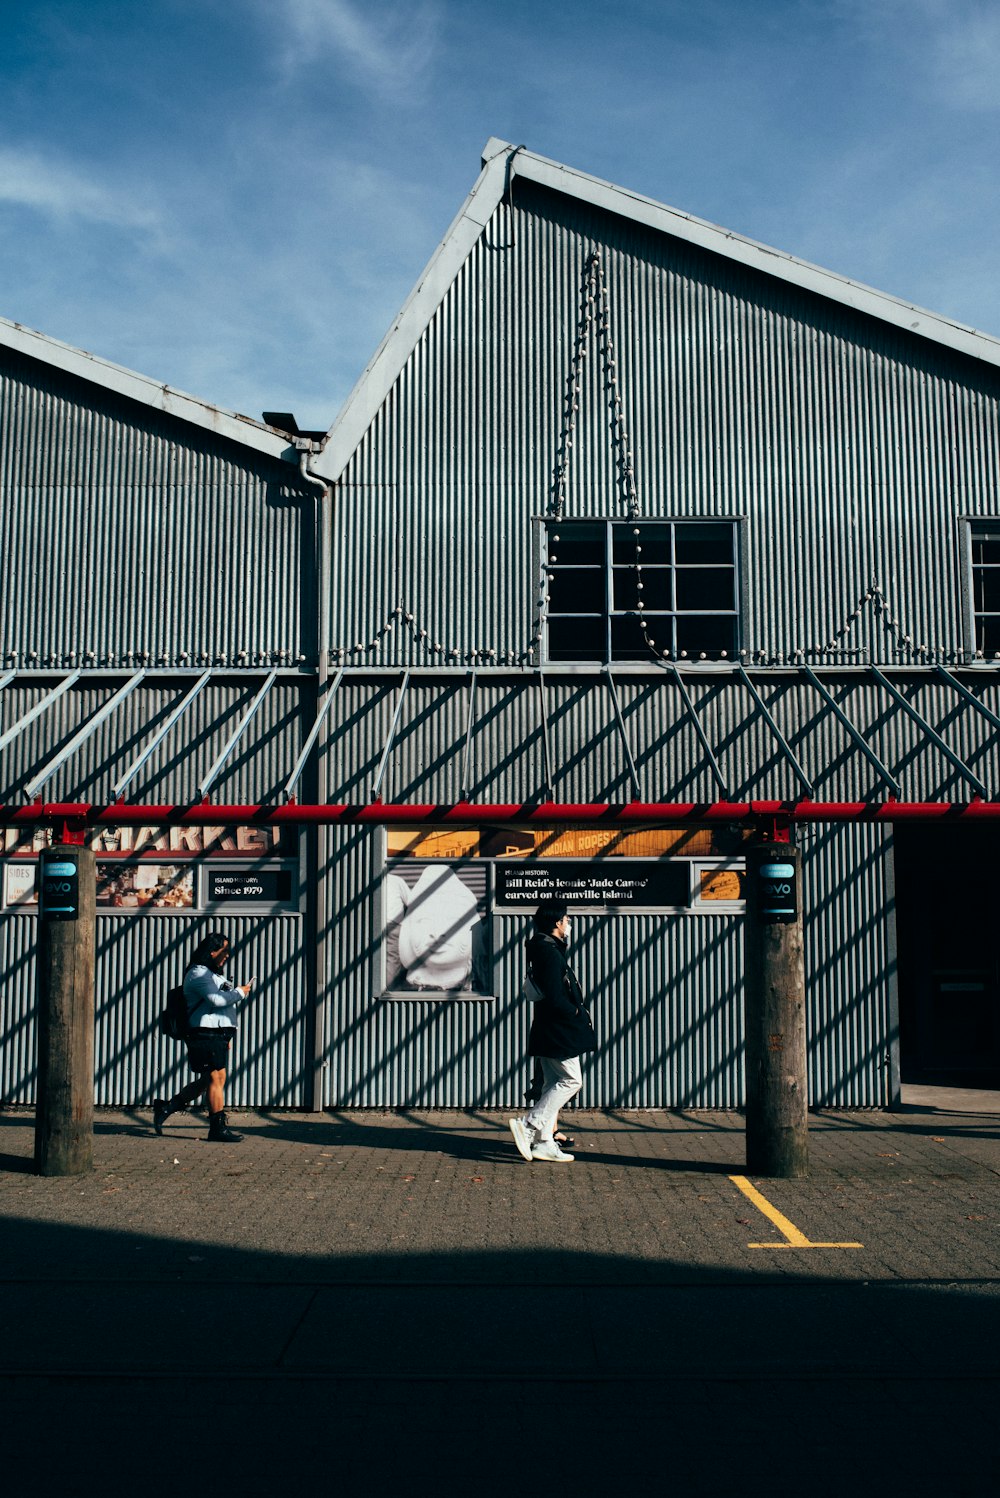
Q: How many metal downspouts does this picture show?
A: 1